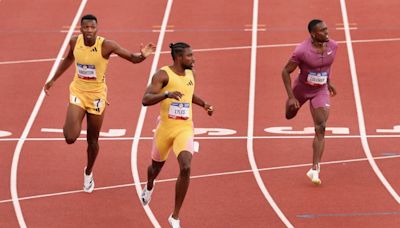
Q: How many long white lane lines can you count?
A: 4